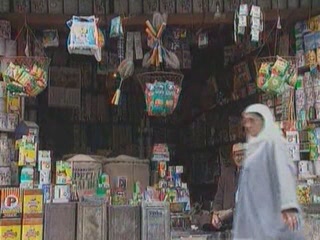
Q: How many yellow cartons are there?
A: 3